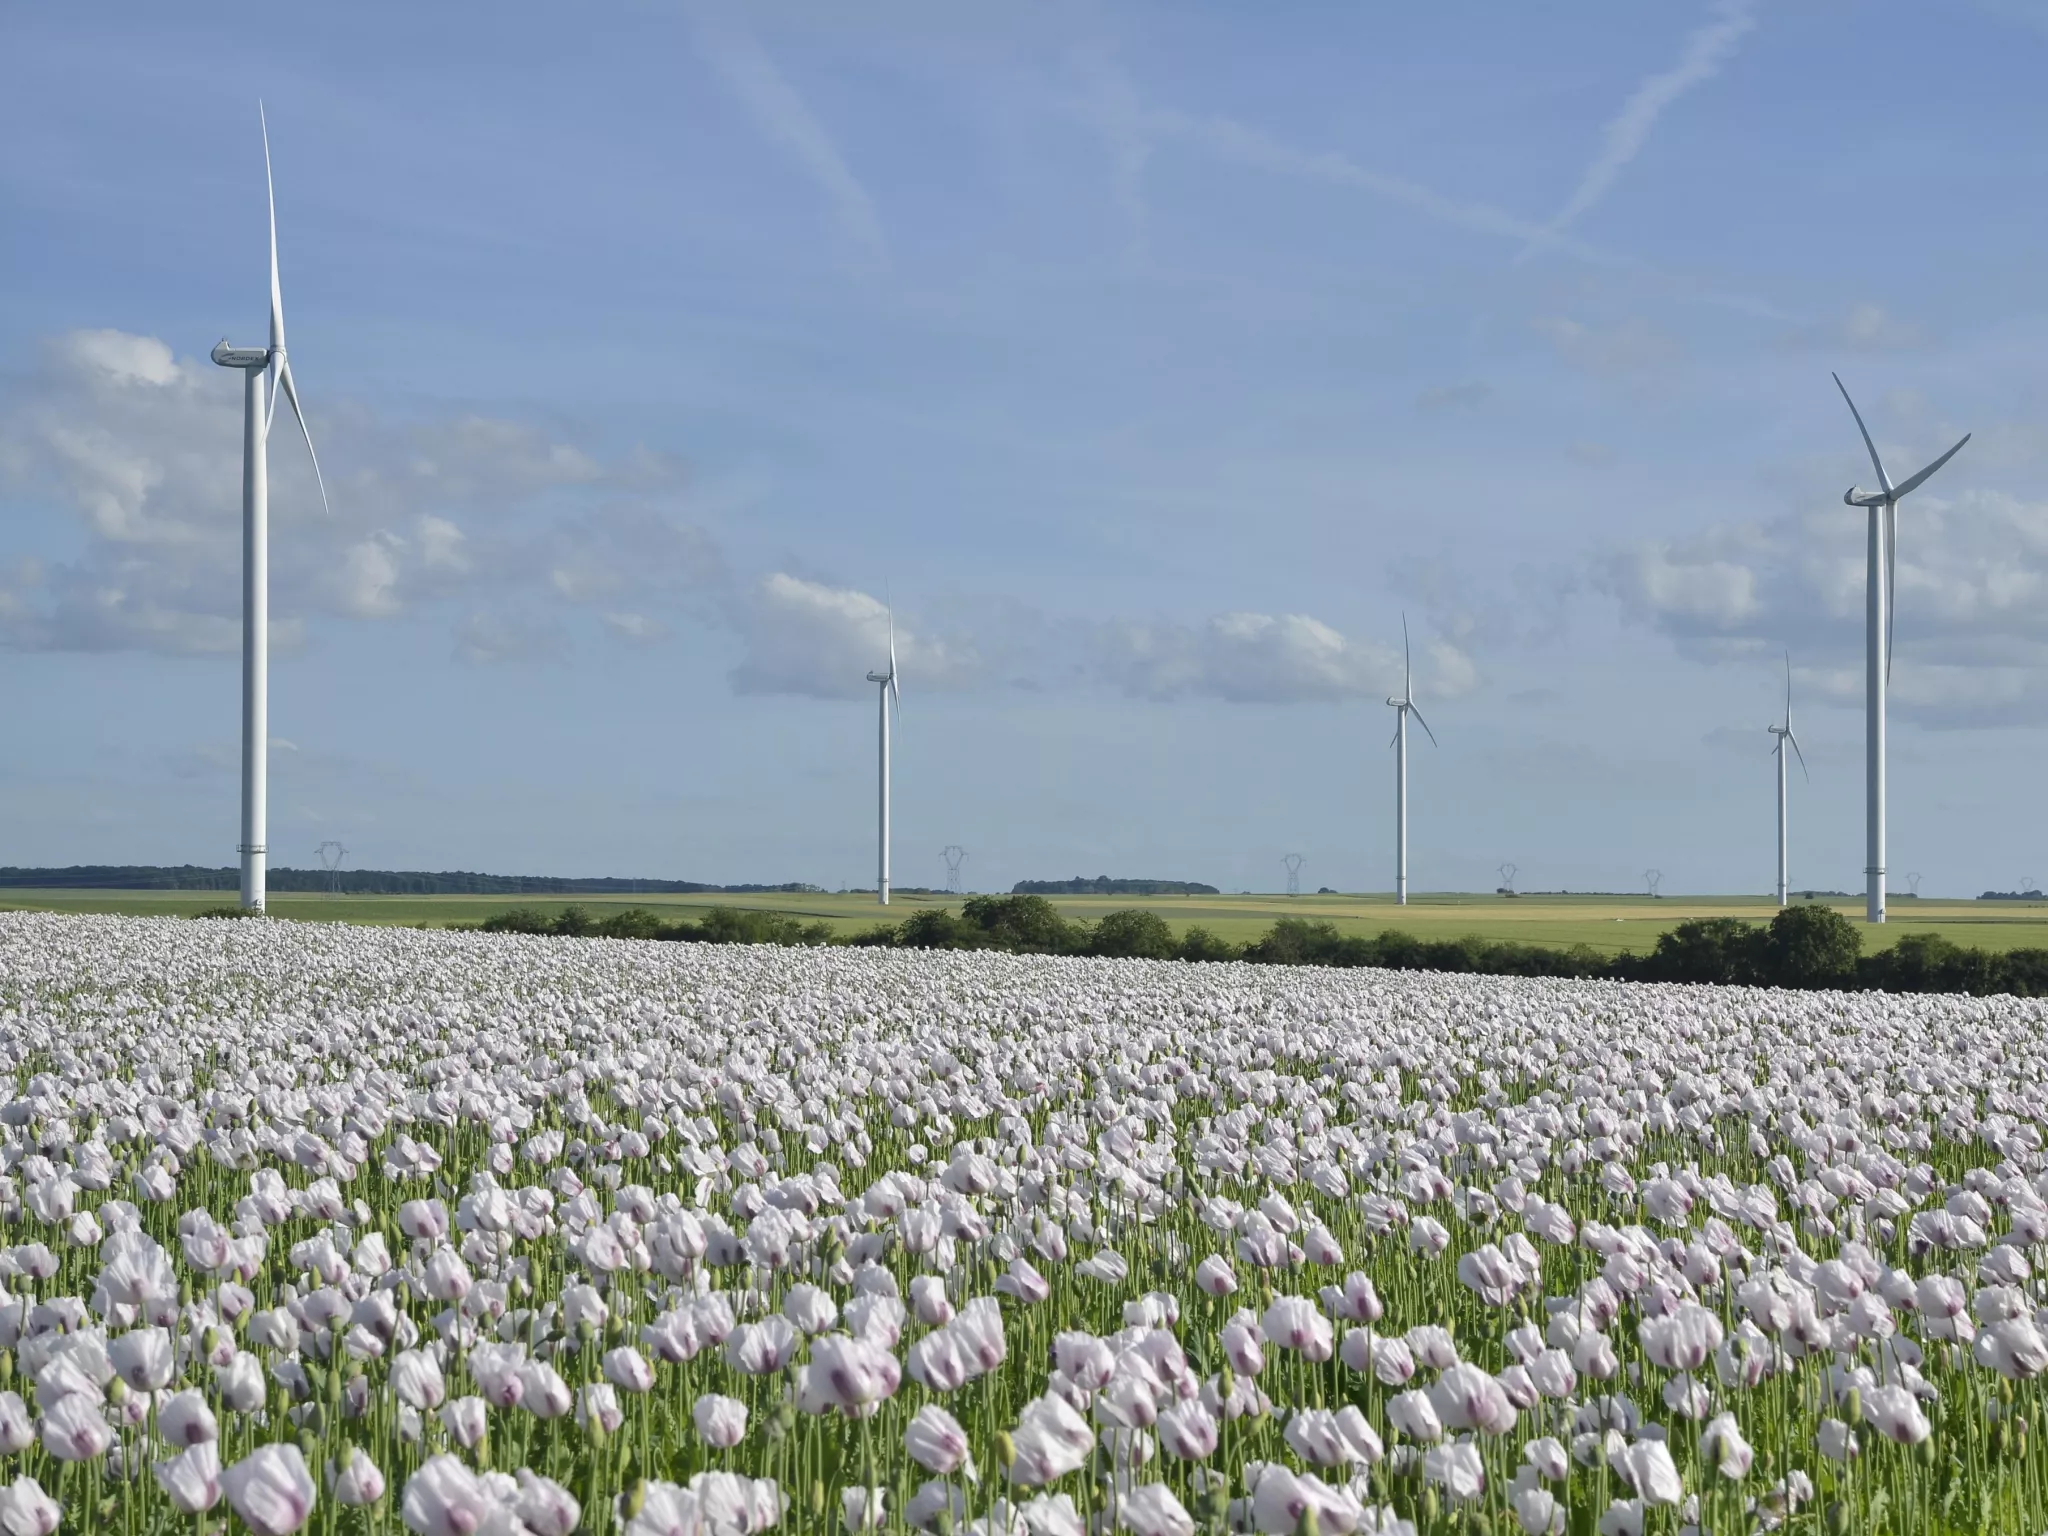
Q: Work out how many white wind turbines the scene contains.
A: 5